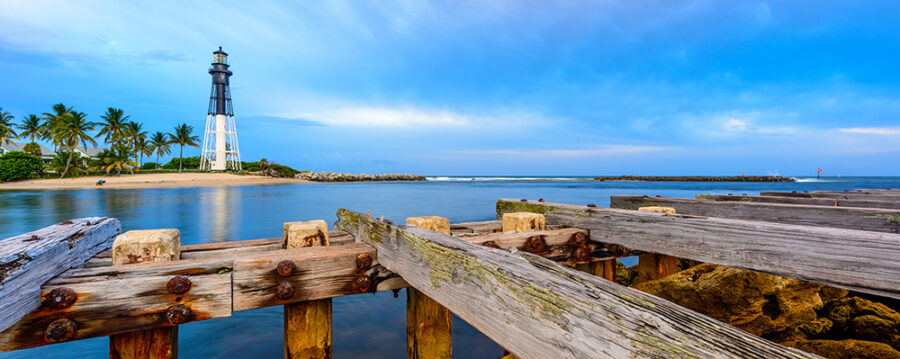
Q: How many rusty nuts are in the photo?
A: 13